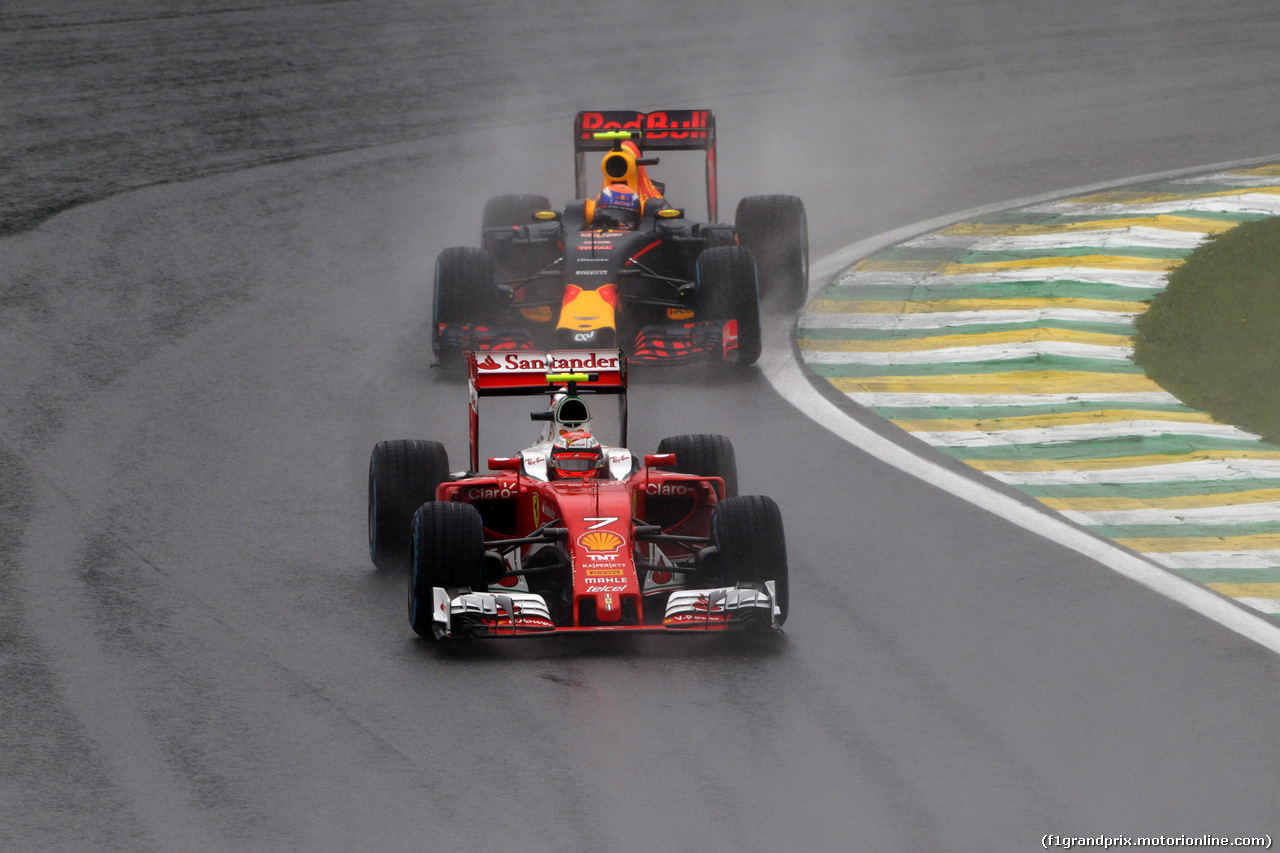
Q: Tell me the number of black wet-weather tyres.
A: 8